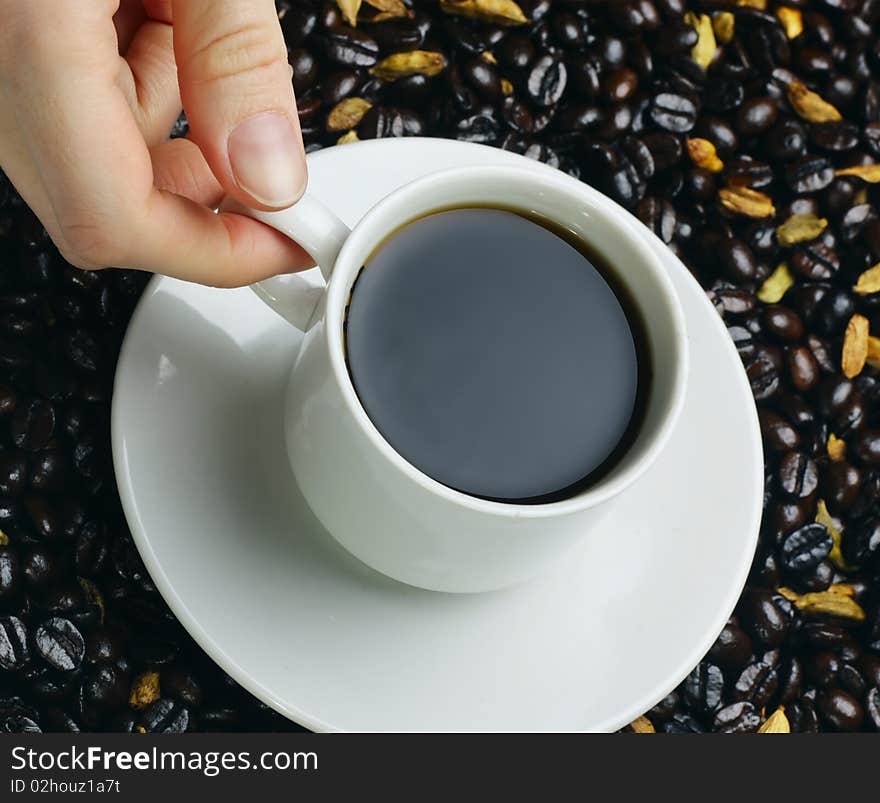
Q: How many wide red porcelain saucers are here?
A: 0